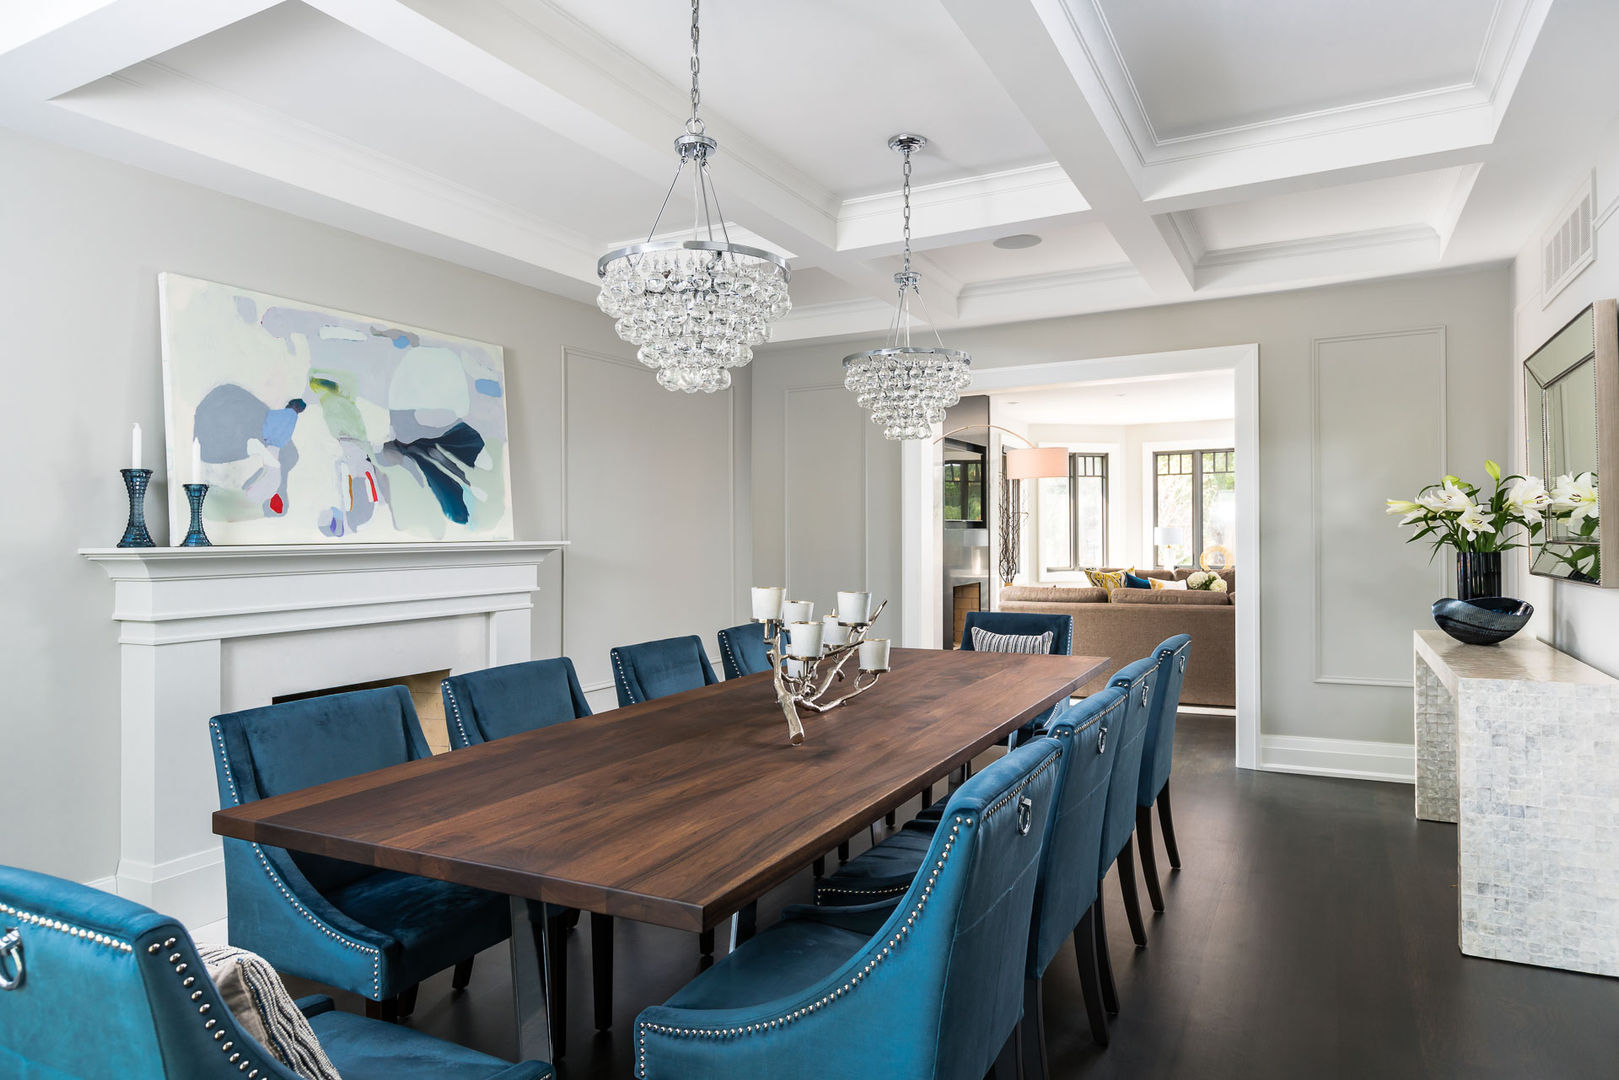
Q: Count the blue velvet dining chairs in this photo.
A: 10